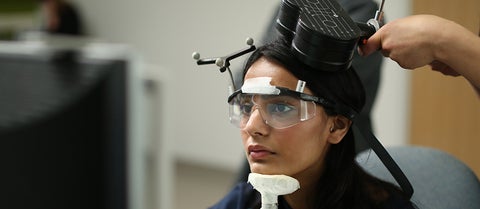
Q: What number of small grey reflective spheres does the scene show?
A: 3